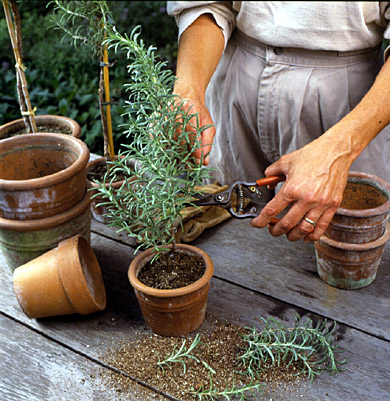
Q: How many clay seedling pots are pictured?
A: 8